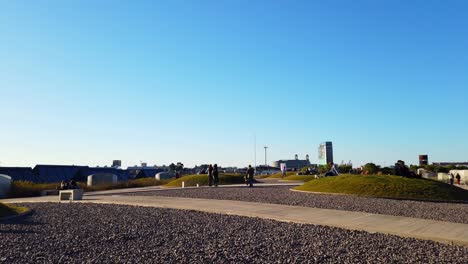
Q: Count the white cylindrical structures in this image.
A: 3